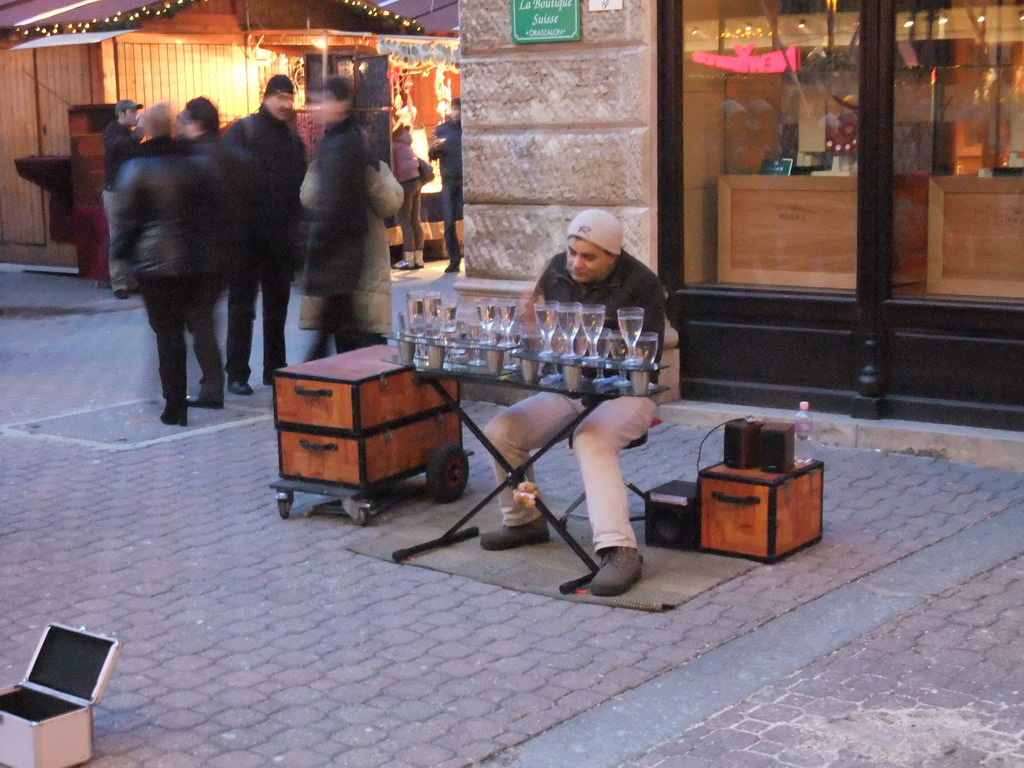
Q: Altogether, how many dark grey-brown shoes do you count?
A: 2